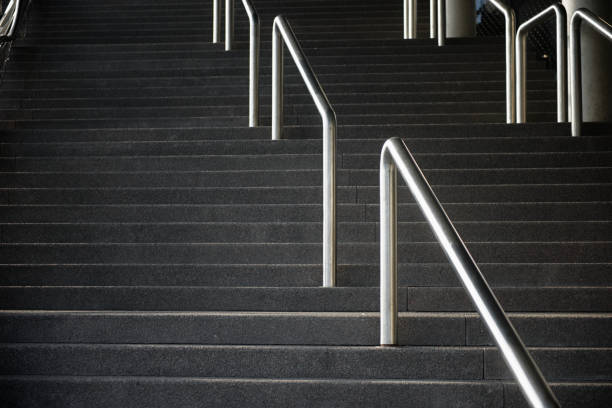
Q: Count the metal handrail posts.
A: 14